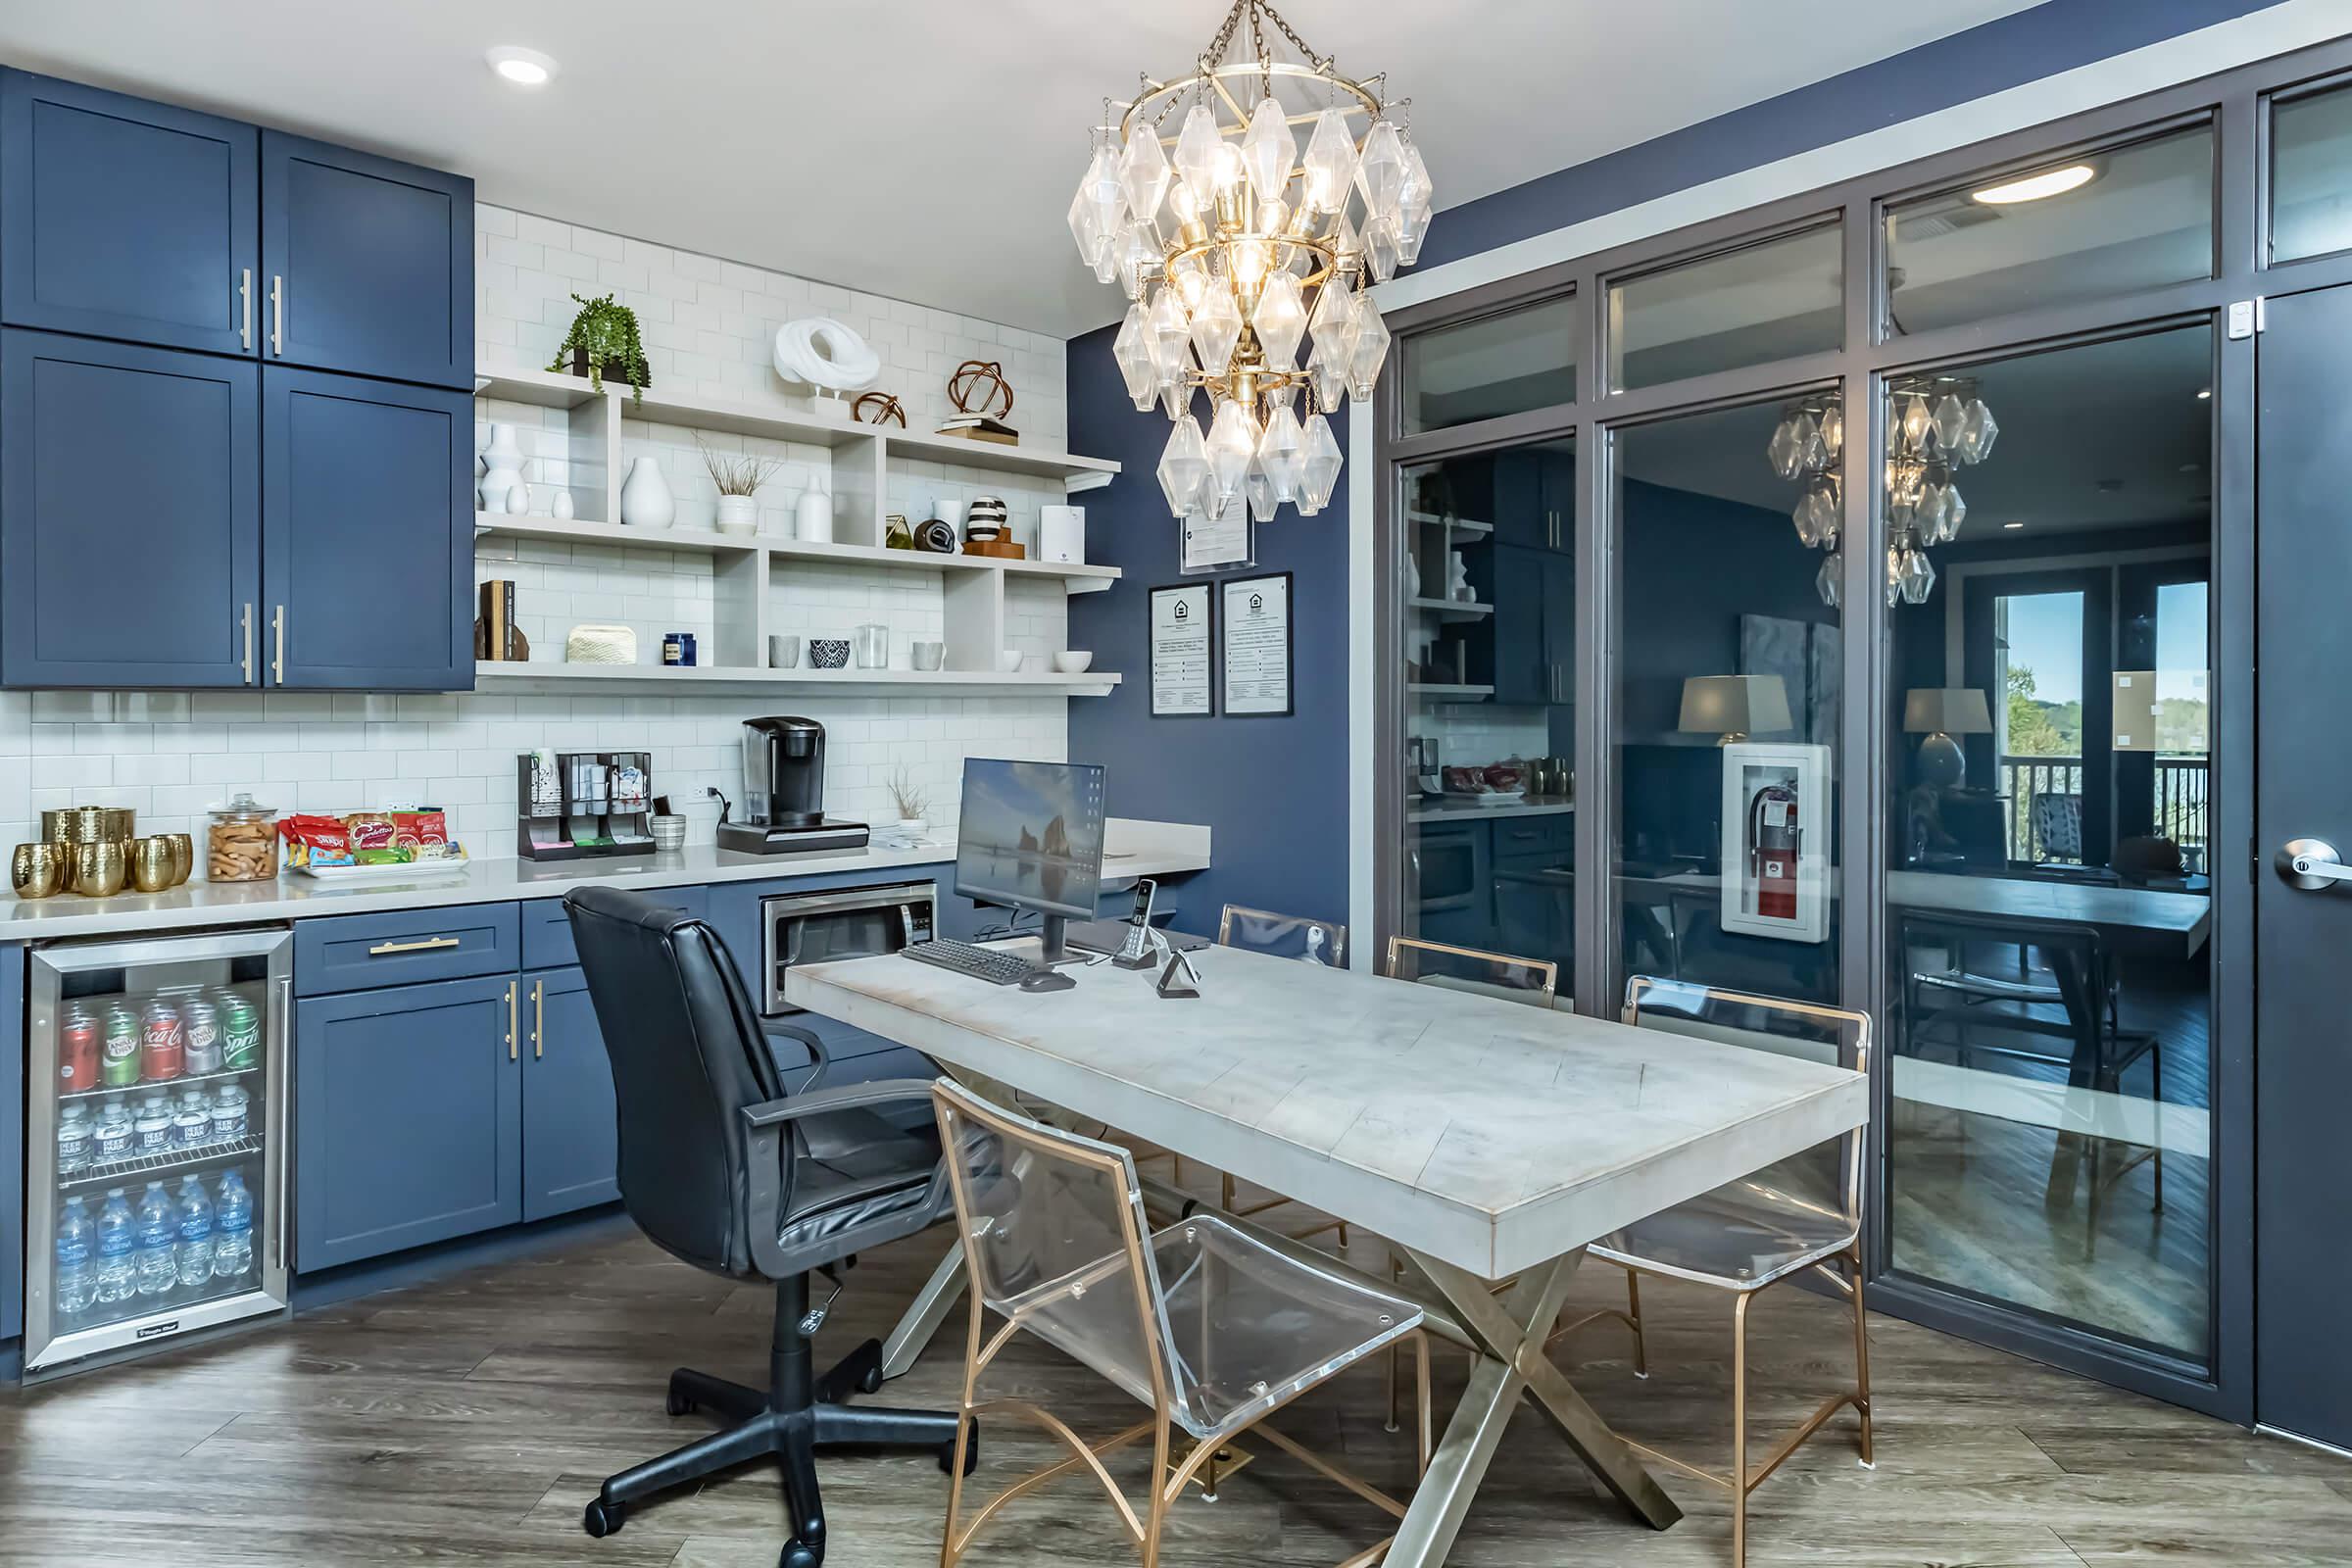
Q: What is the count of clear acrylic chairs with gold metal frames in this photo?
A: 4